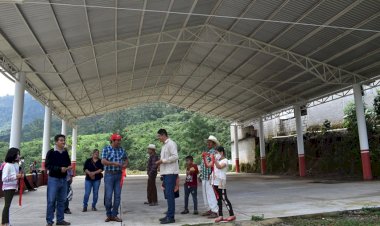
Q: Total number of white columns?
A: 8